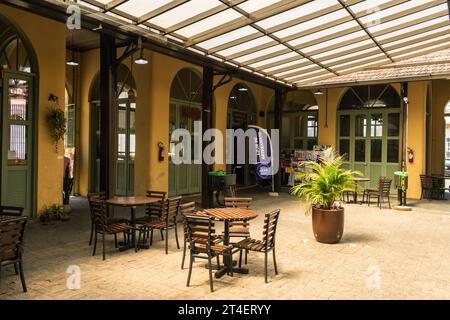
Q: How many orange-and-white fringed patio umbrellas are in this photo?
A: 0